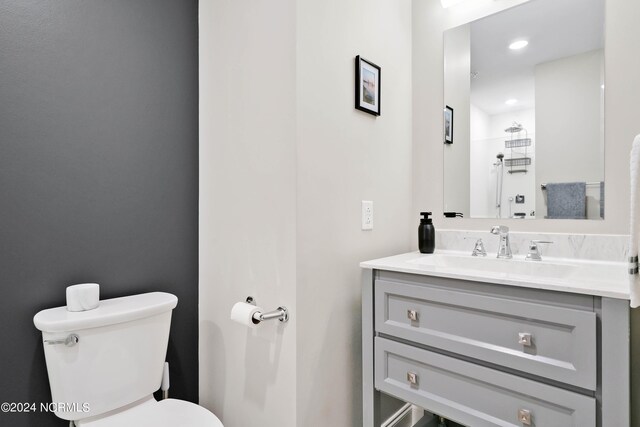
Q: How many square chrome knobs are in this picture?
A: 4